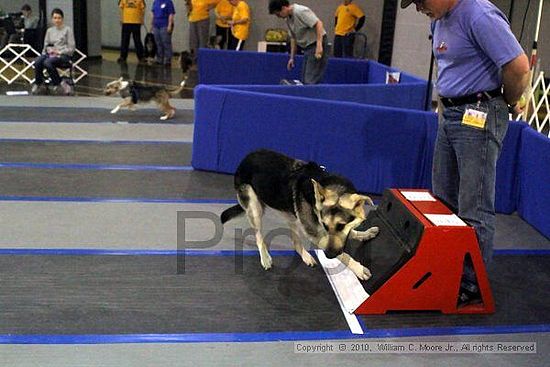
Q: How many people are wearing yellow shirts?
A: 5